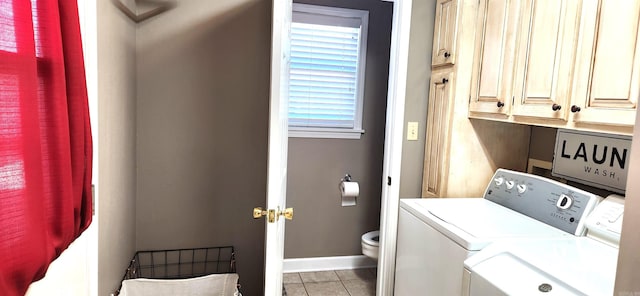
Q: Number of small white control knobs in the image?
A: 3